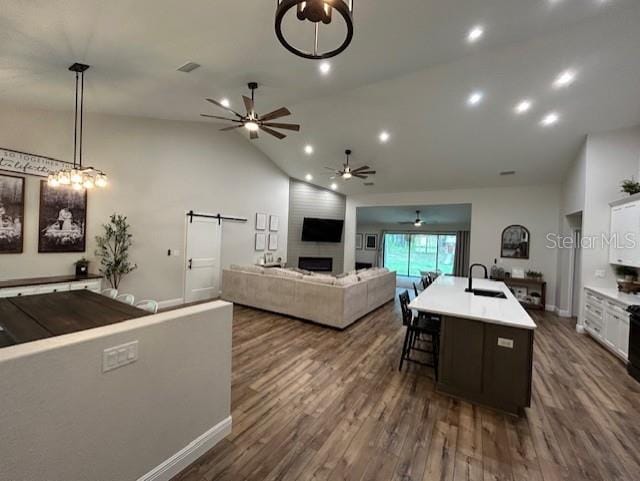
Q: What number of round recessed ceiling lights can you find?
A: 11